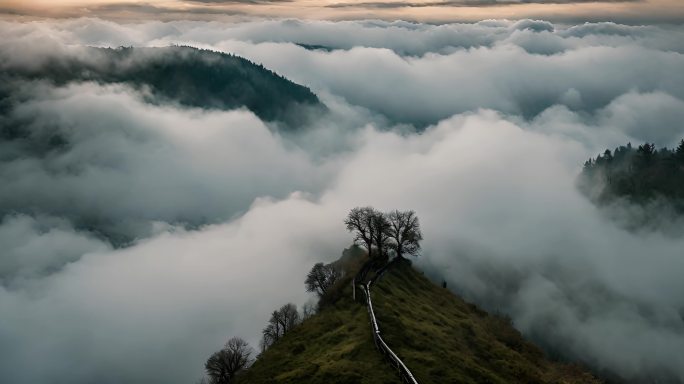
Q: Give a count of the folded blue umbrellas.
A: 0